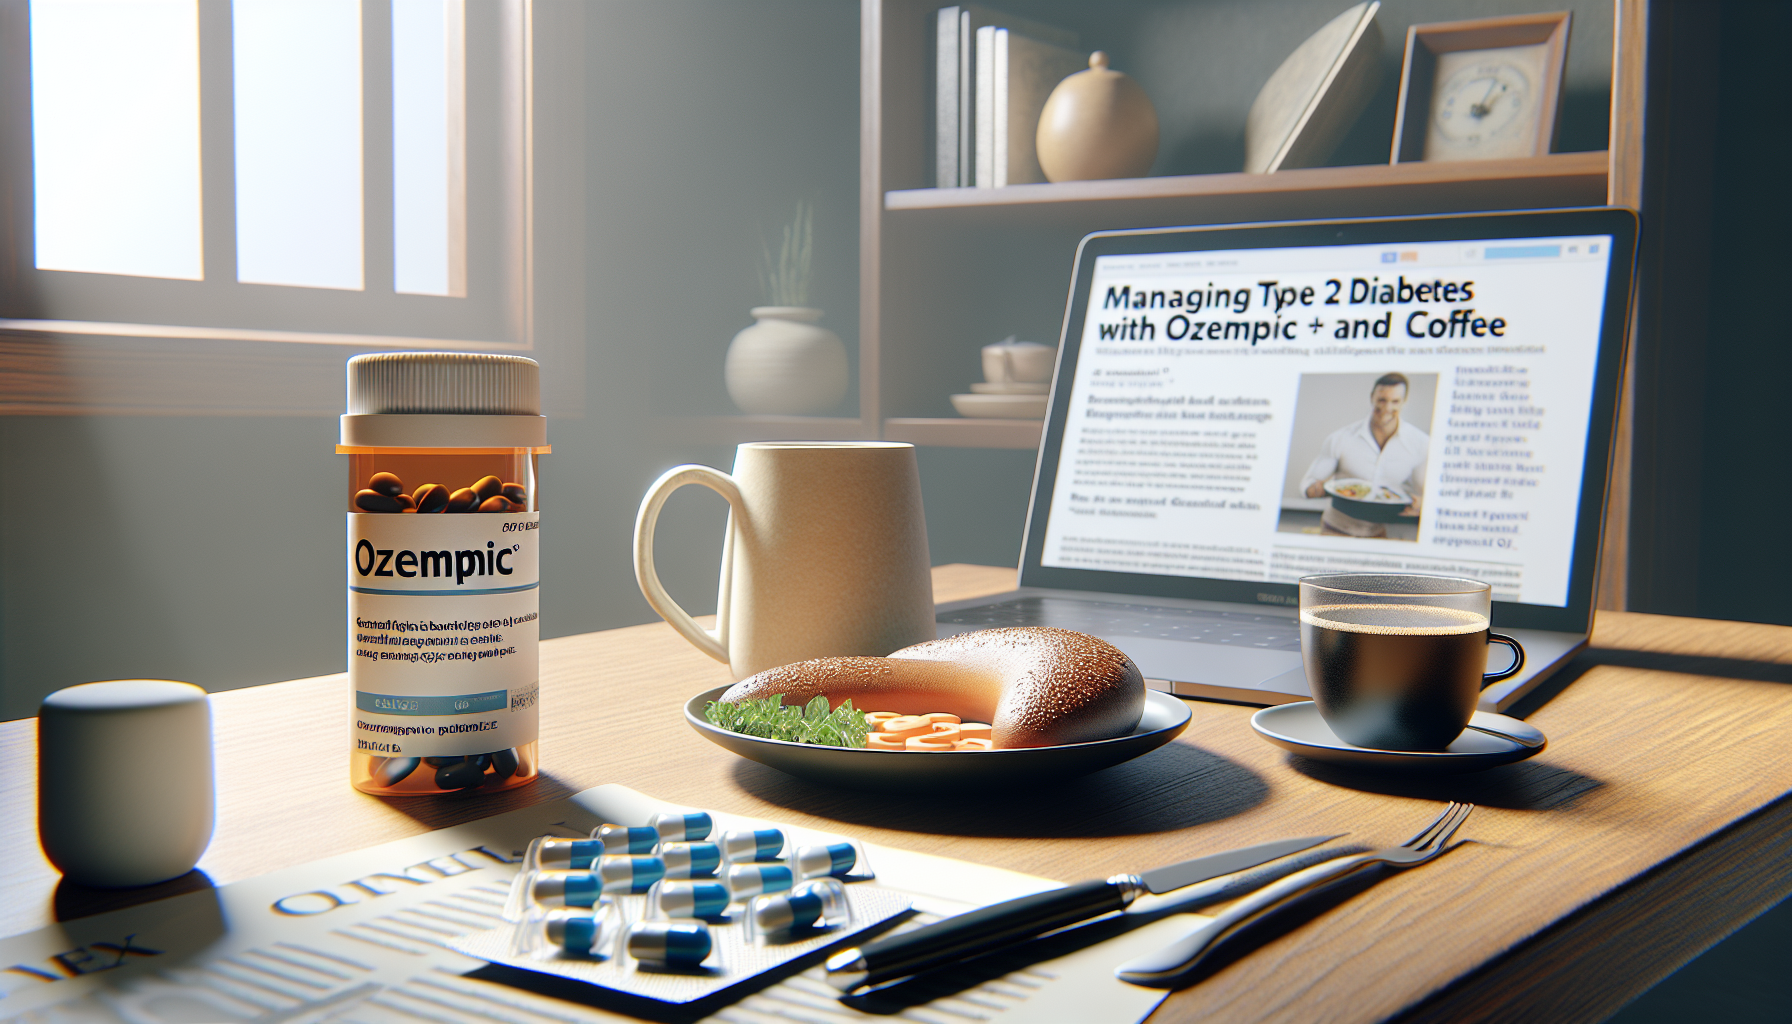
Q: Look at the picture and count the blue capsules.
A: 13